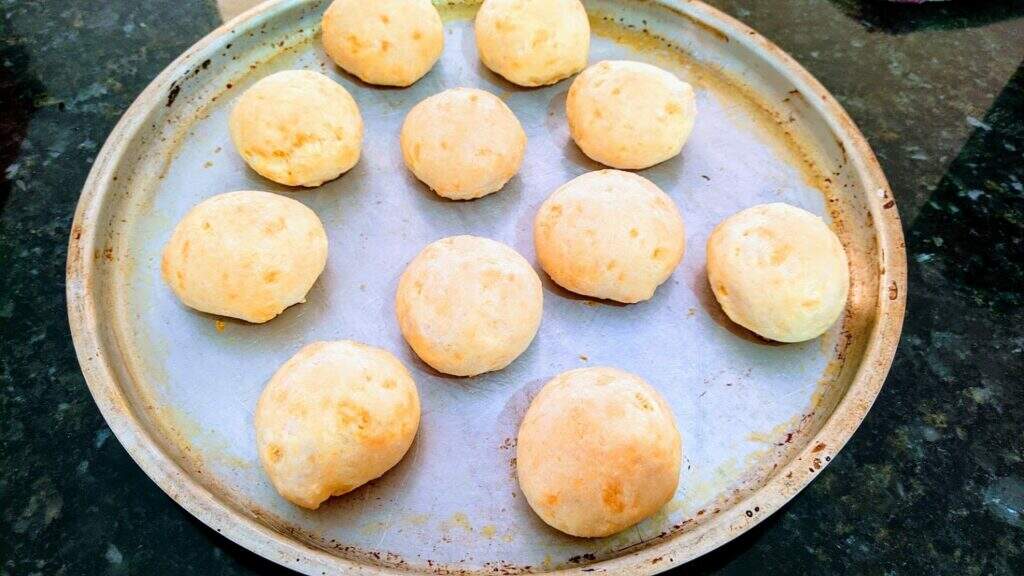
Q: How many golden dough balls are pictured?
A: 11